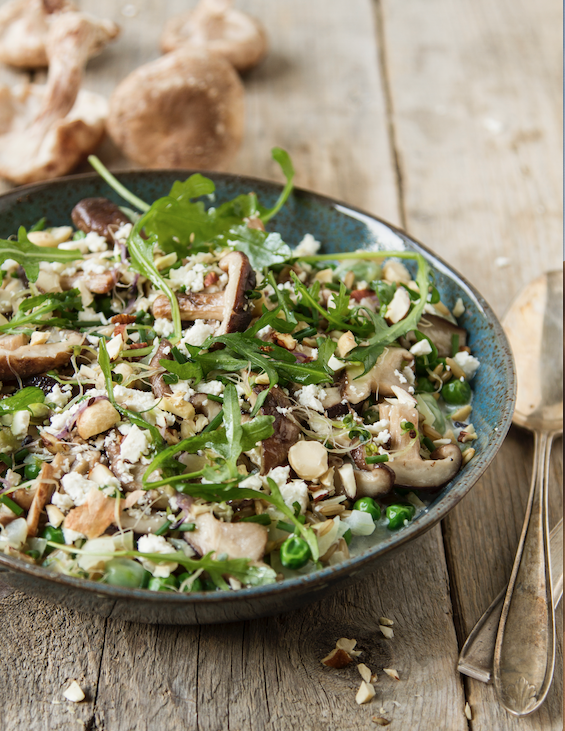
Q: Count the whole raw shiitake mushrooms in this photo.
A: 4